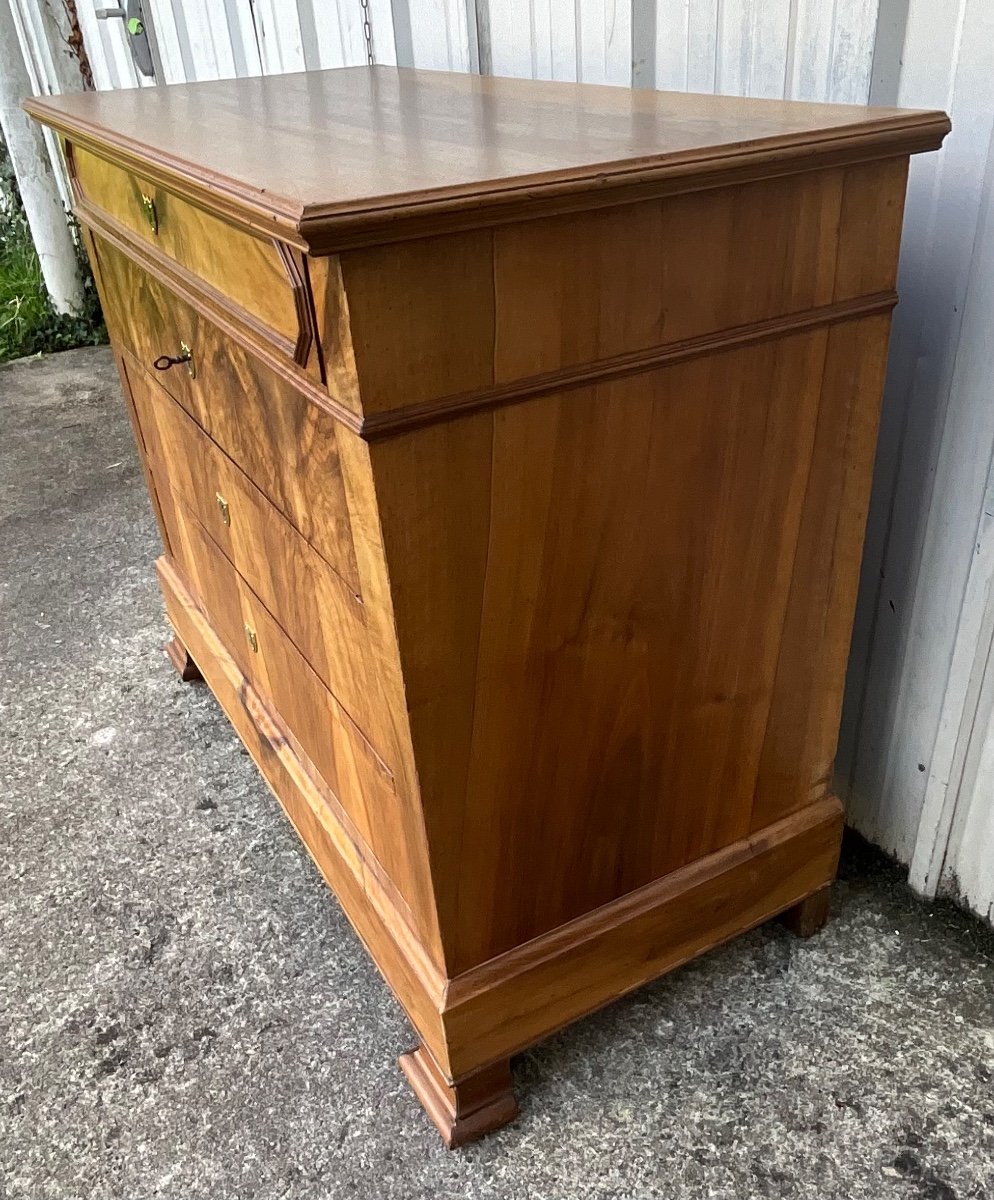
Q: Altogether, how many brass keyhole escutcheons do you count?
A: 4